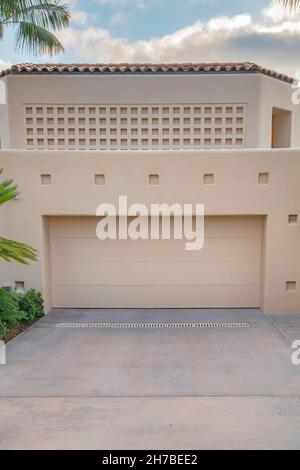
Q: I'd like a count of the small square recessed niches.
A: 8